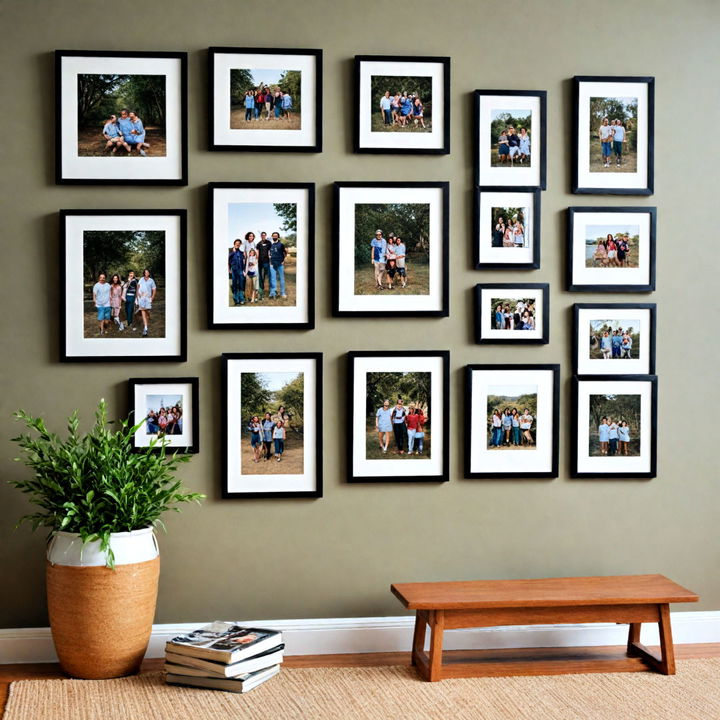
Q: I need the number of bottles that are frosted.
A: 0